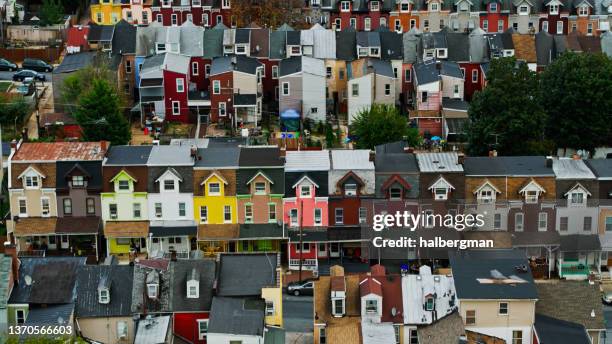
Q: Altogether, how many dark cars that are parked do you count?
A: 4